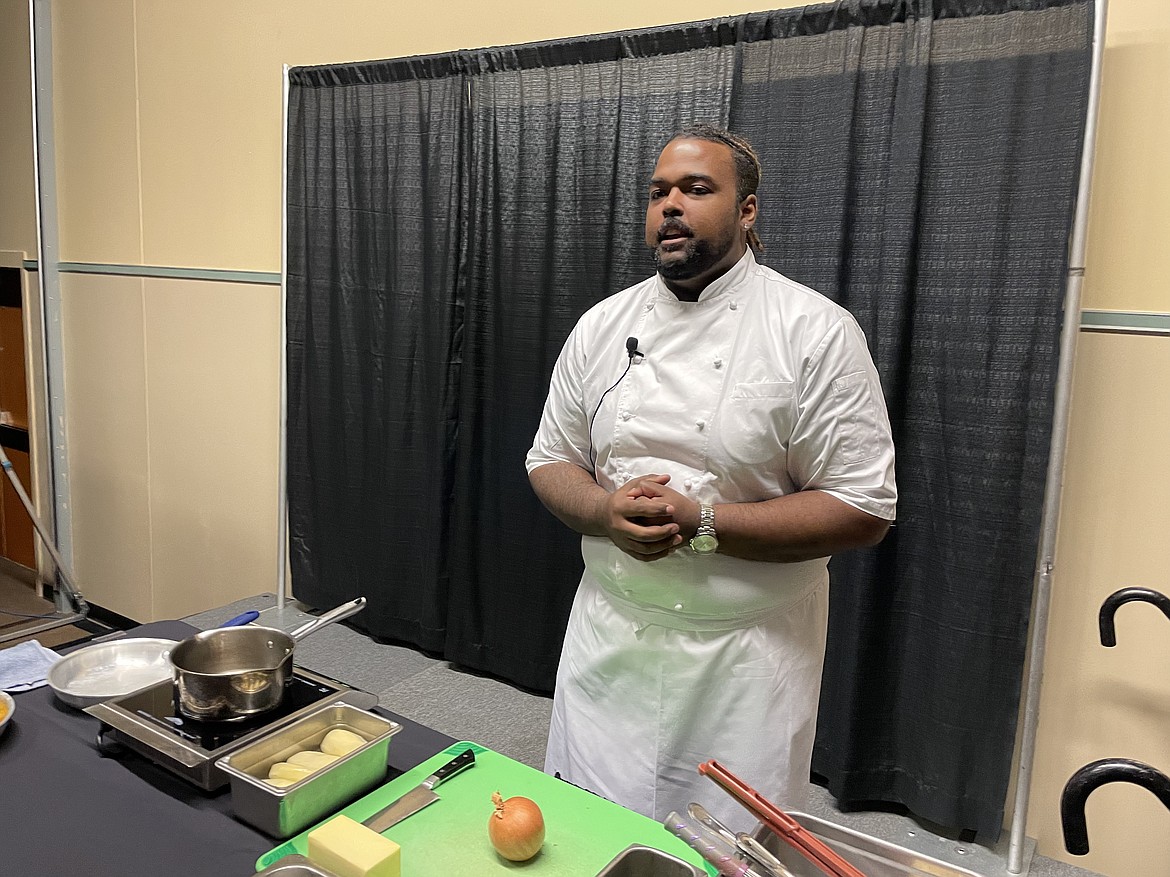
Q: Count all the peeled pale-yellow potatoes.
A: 4